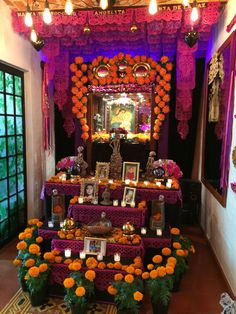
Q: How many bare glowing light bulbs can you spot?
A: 8